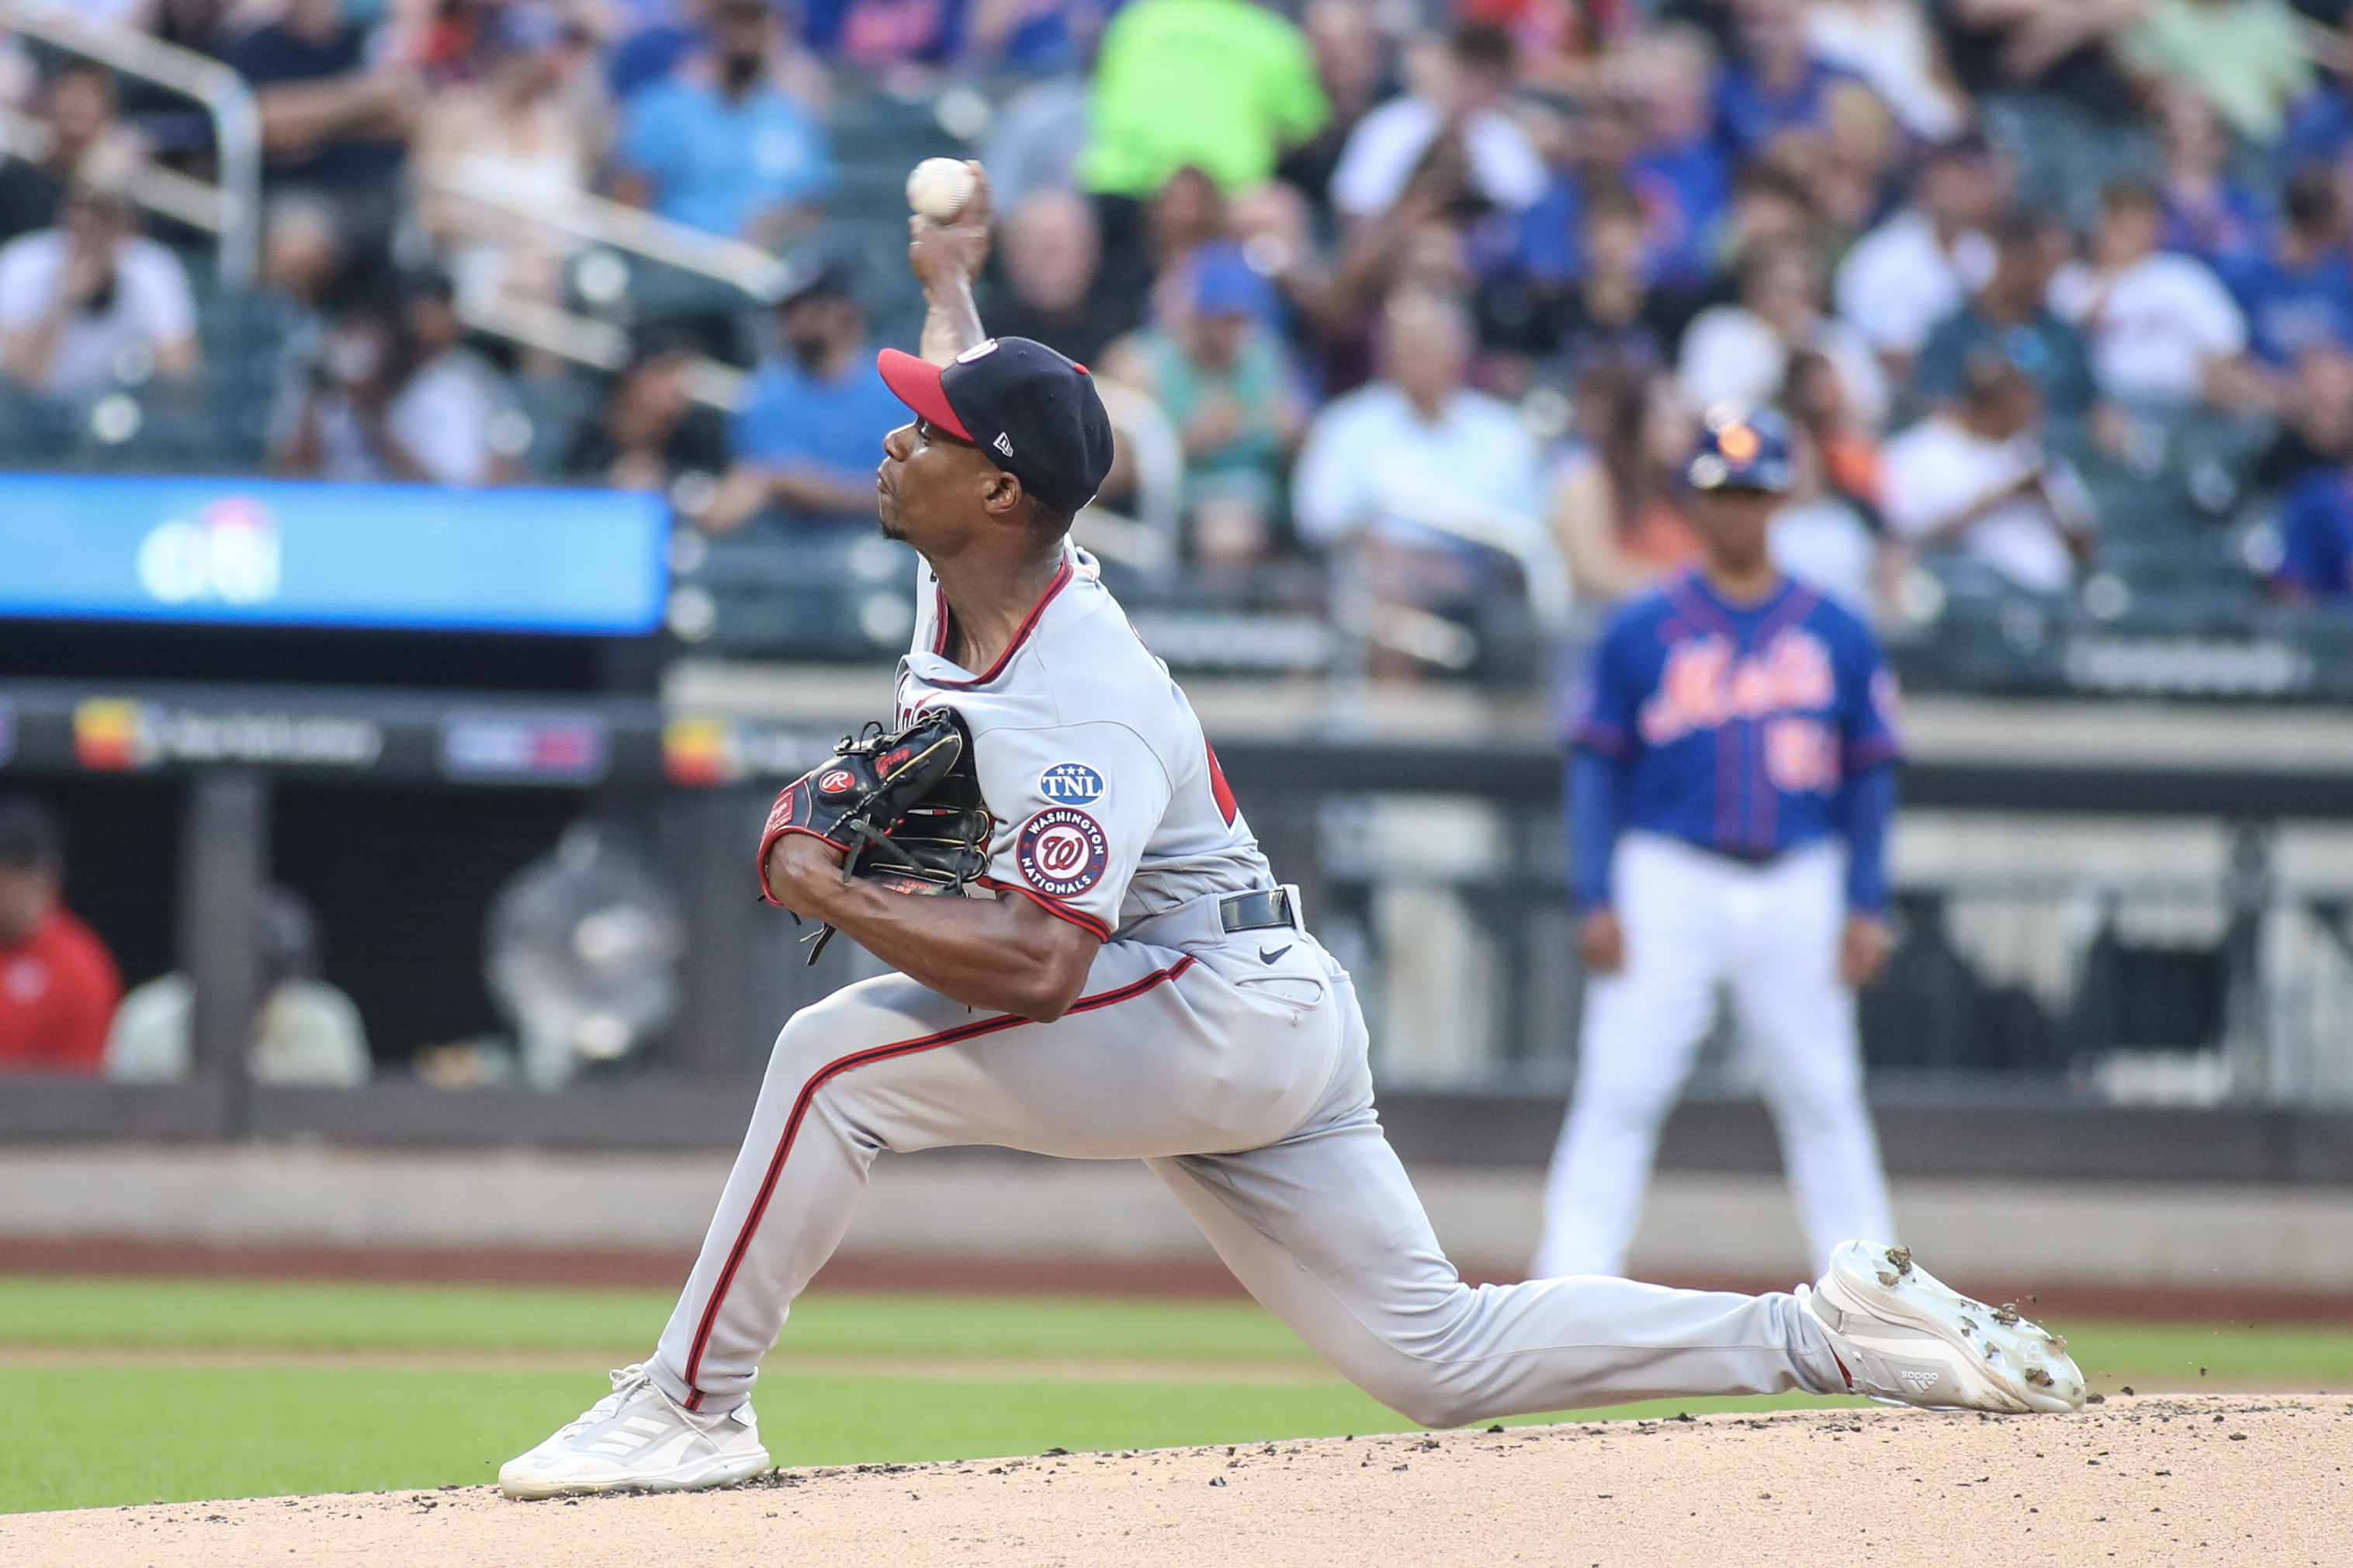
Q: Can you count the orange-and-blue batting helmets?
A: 1